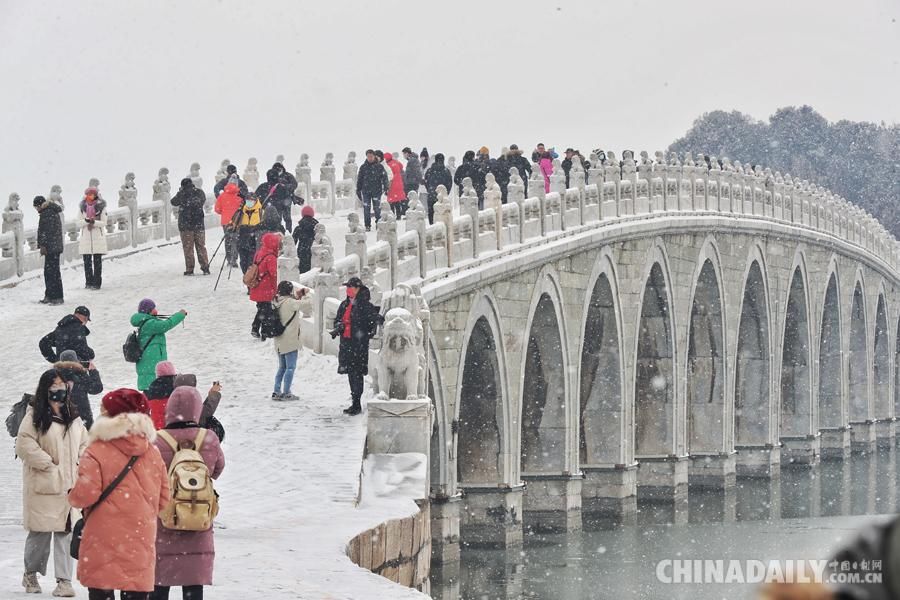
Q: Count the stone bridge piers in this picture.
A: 11